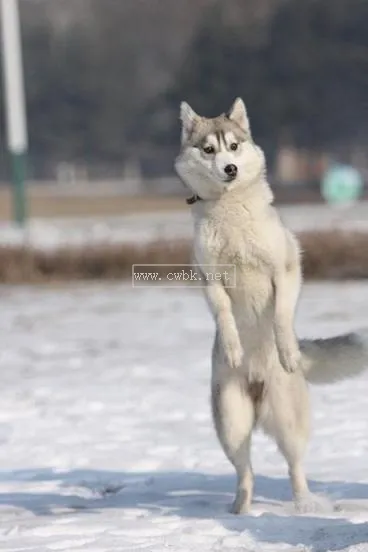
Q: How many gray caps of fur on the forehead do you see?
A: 1